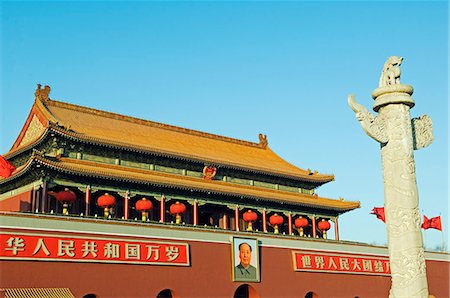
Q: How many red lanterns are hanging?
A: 8